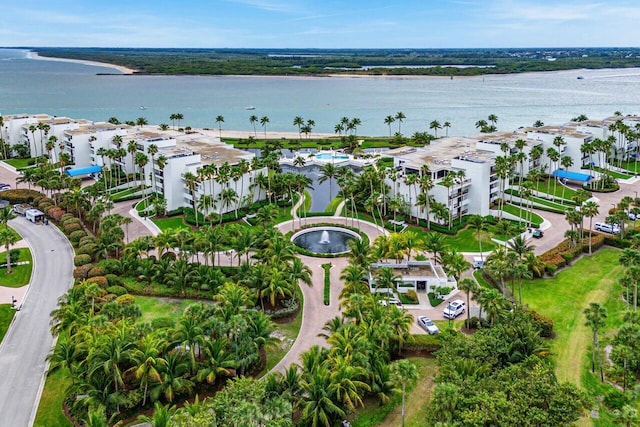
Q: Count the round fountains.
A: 1